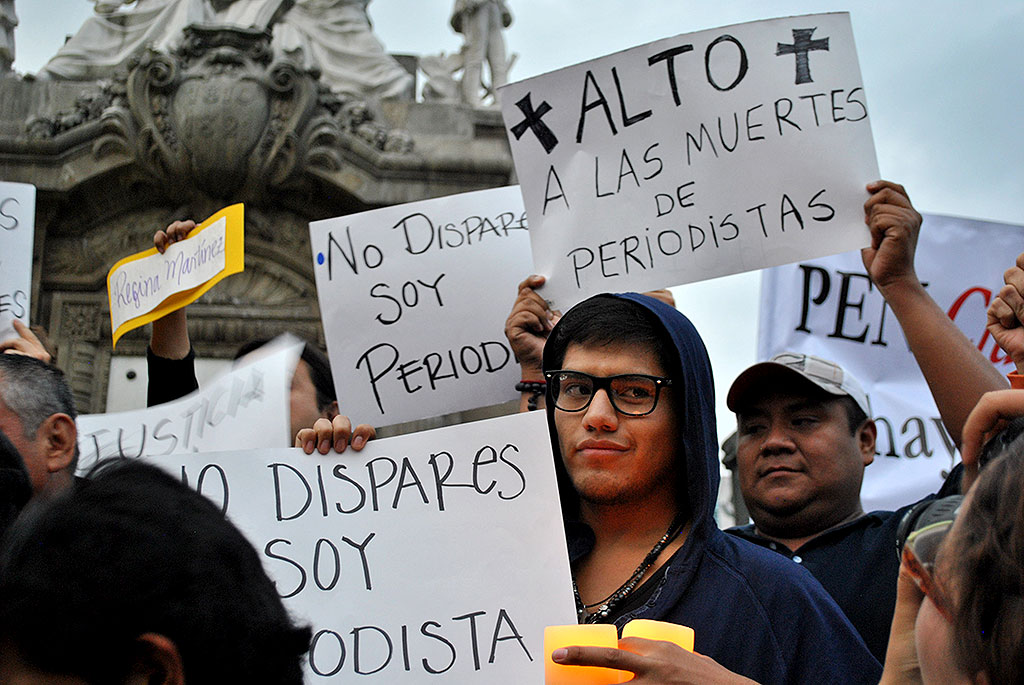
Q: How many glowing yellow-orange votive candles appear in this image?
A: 2